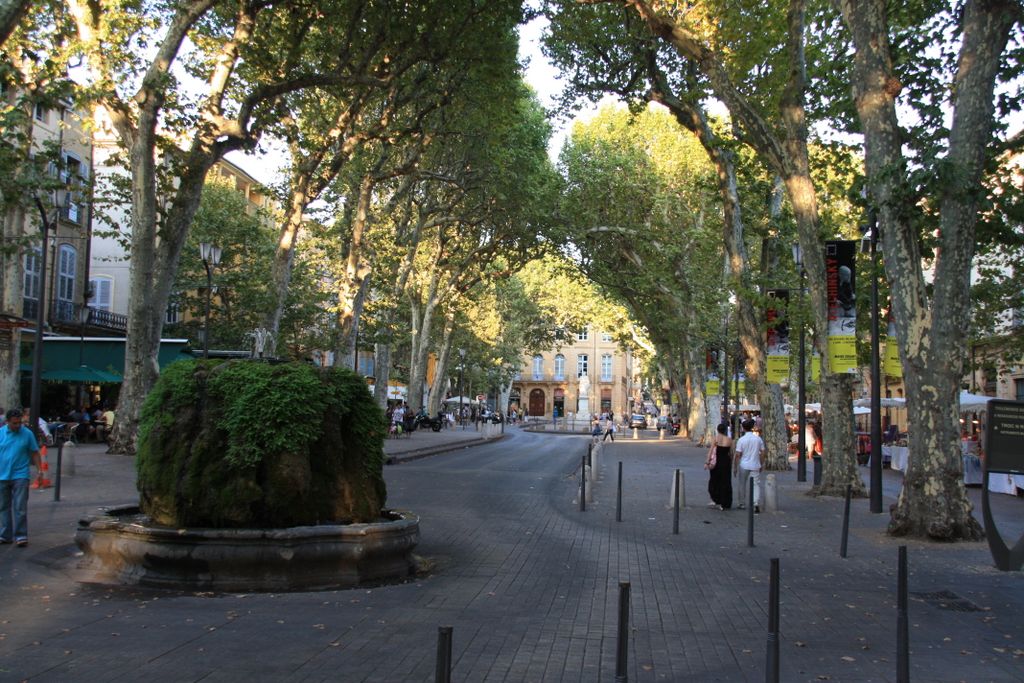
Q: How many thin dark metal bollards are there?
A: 11